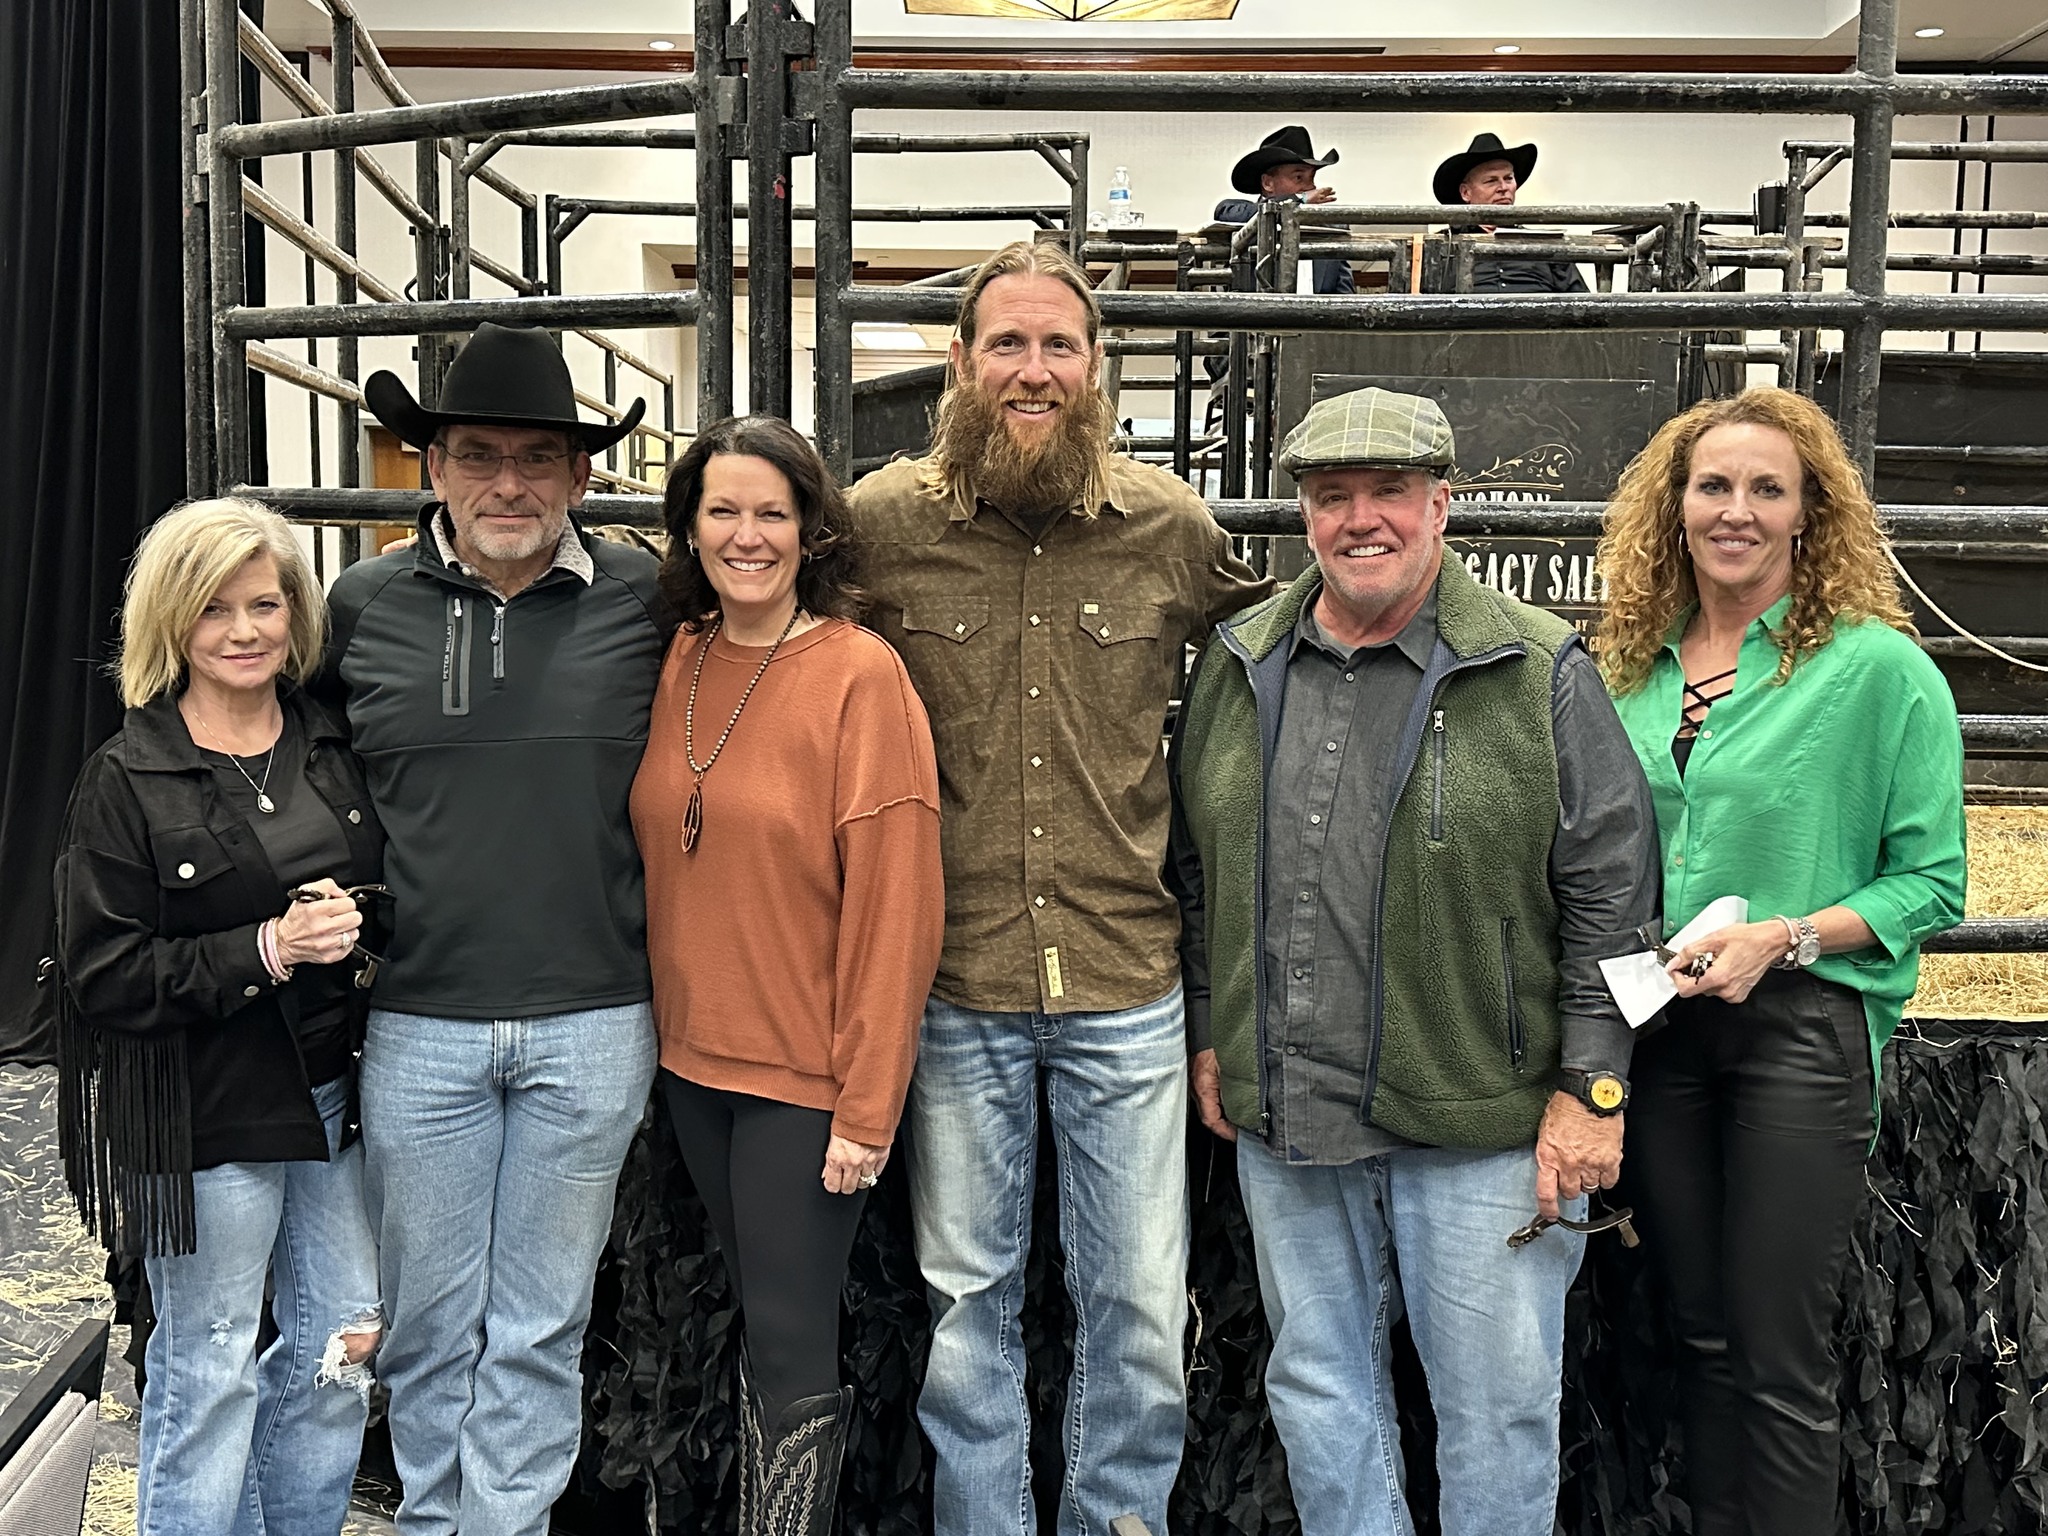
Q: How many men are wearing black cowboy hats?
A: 3